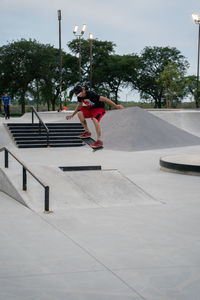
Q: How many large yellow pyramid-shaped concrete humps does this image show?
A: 0